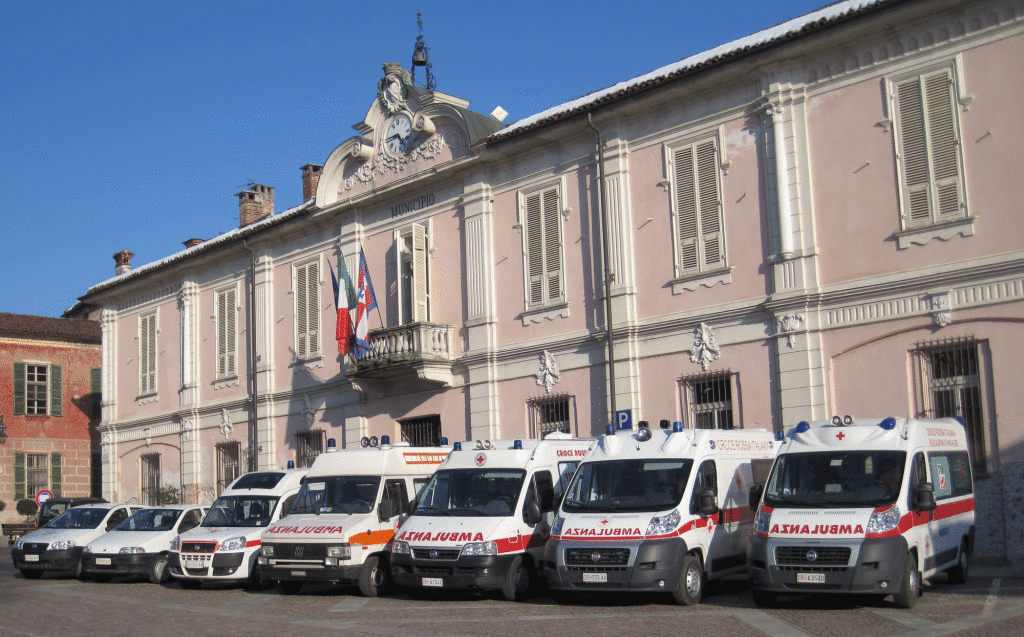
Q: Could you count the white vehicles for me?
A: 7